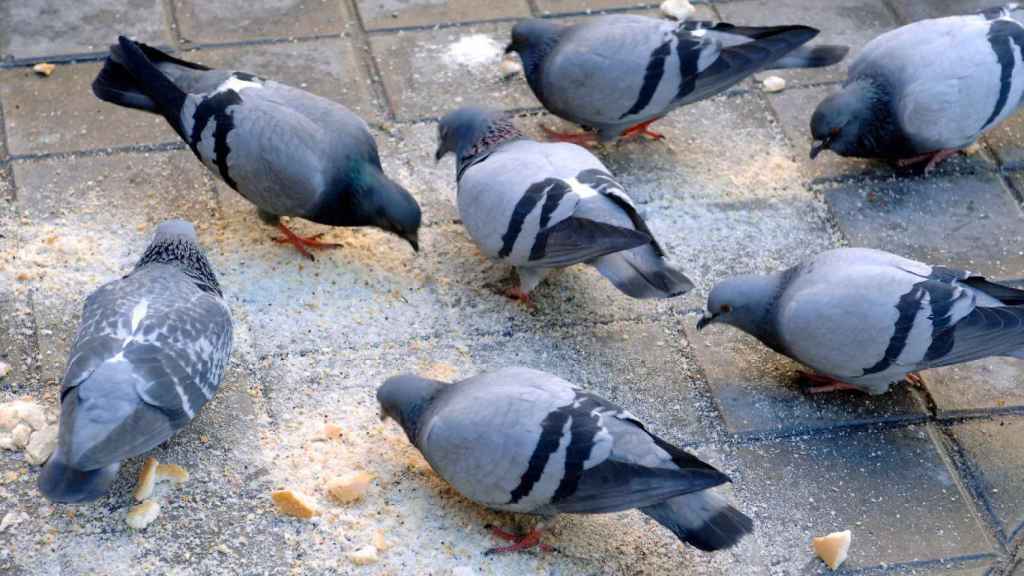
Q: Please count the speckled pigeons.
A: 1